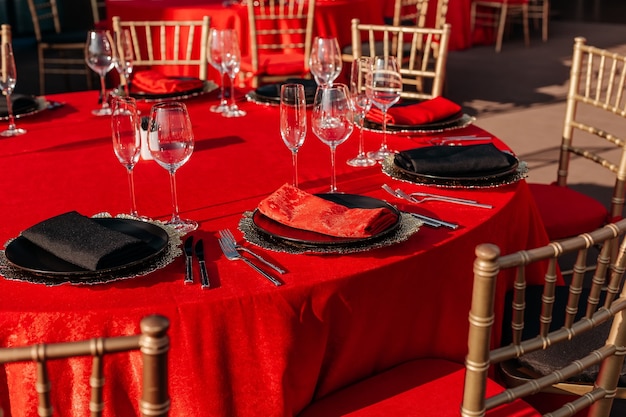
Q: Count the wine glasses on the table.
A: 12